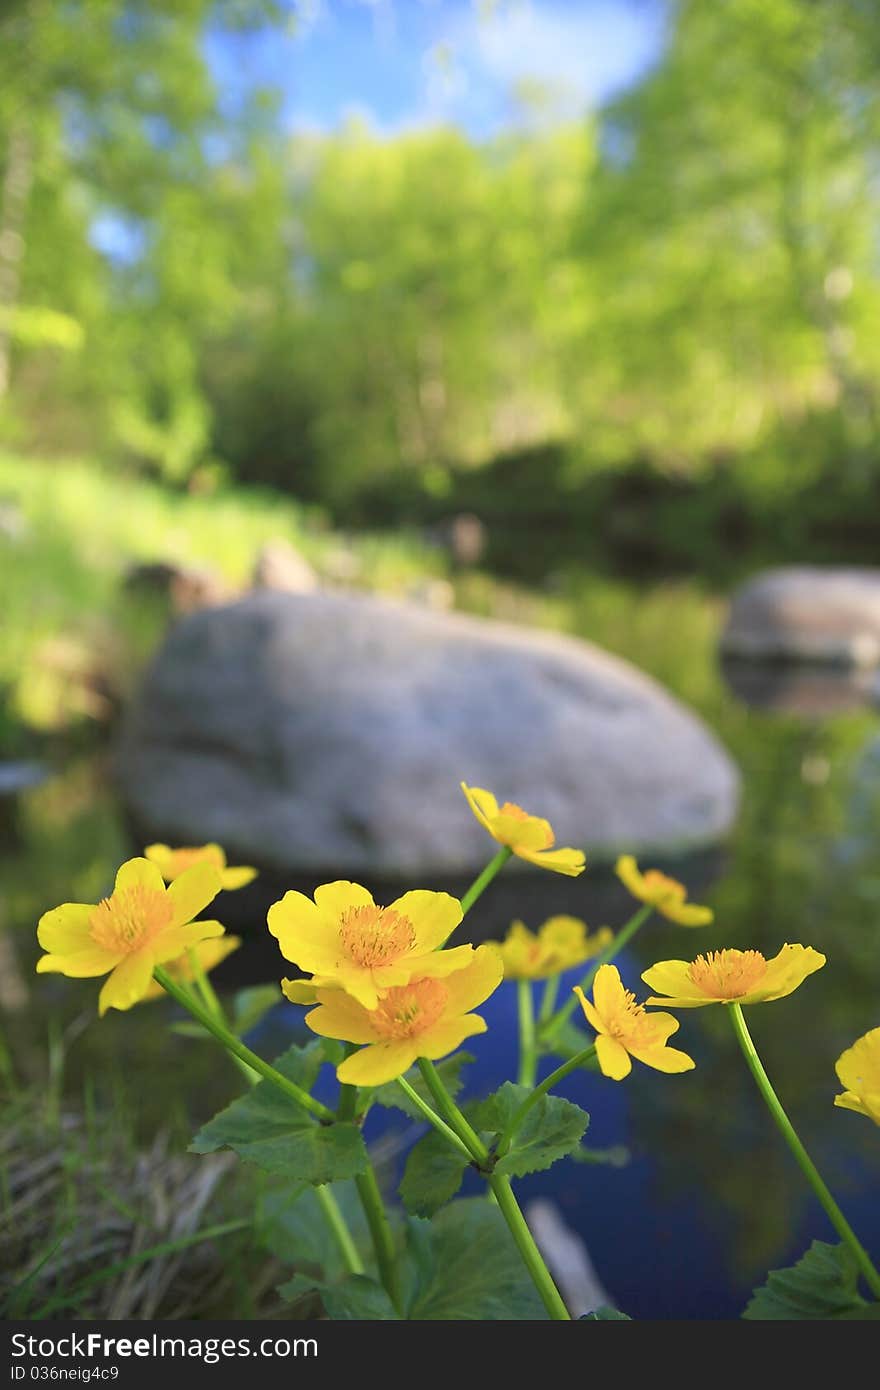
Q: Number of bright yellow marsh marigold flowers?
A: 12